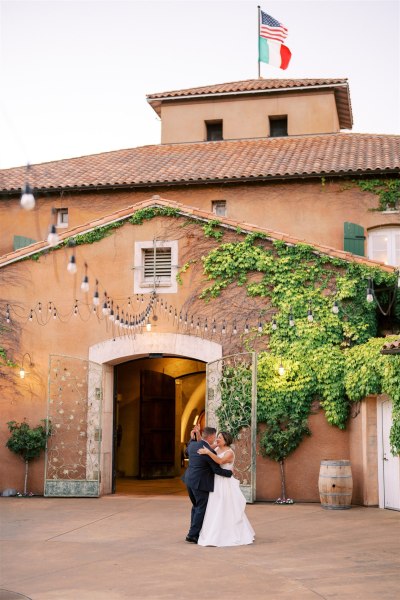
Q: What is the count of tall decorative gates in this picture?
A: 2